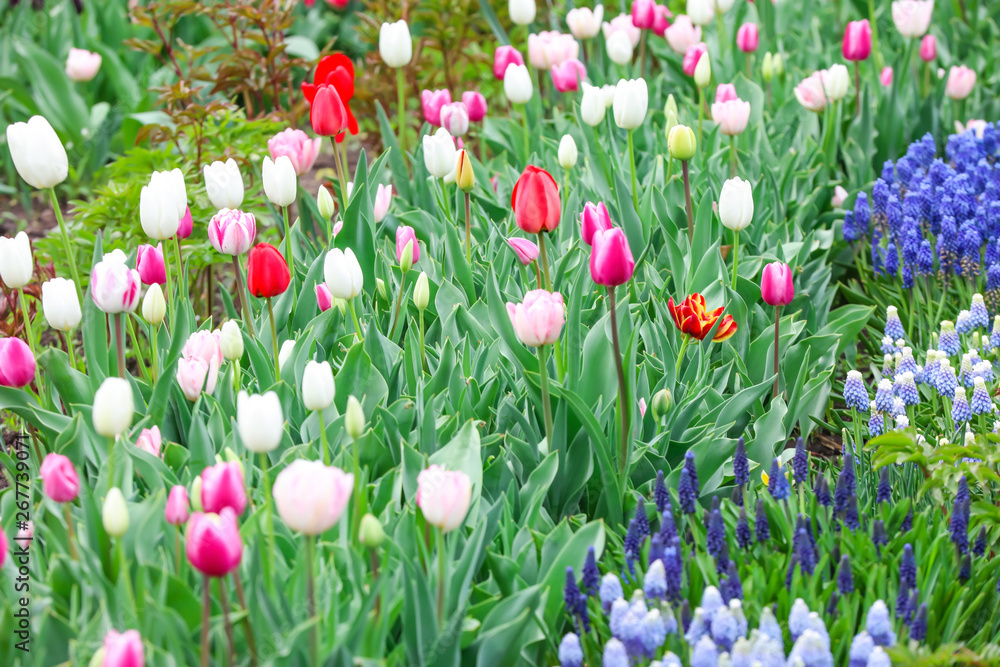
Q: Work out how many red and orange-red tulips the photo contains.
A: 5